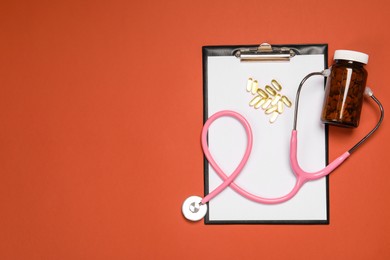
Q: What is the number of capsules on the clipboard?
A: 13